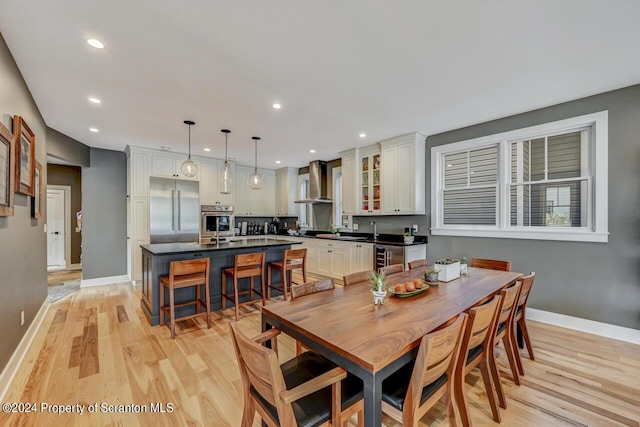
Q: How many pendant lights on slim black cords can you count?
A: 3